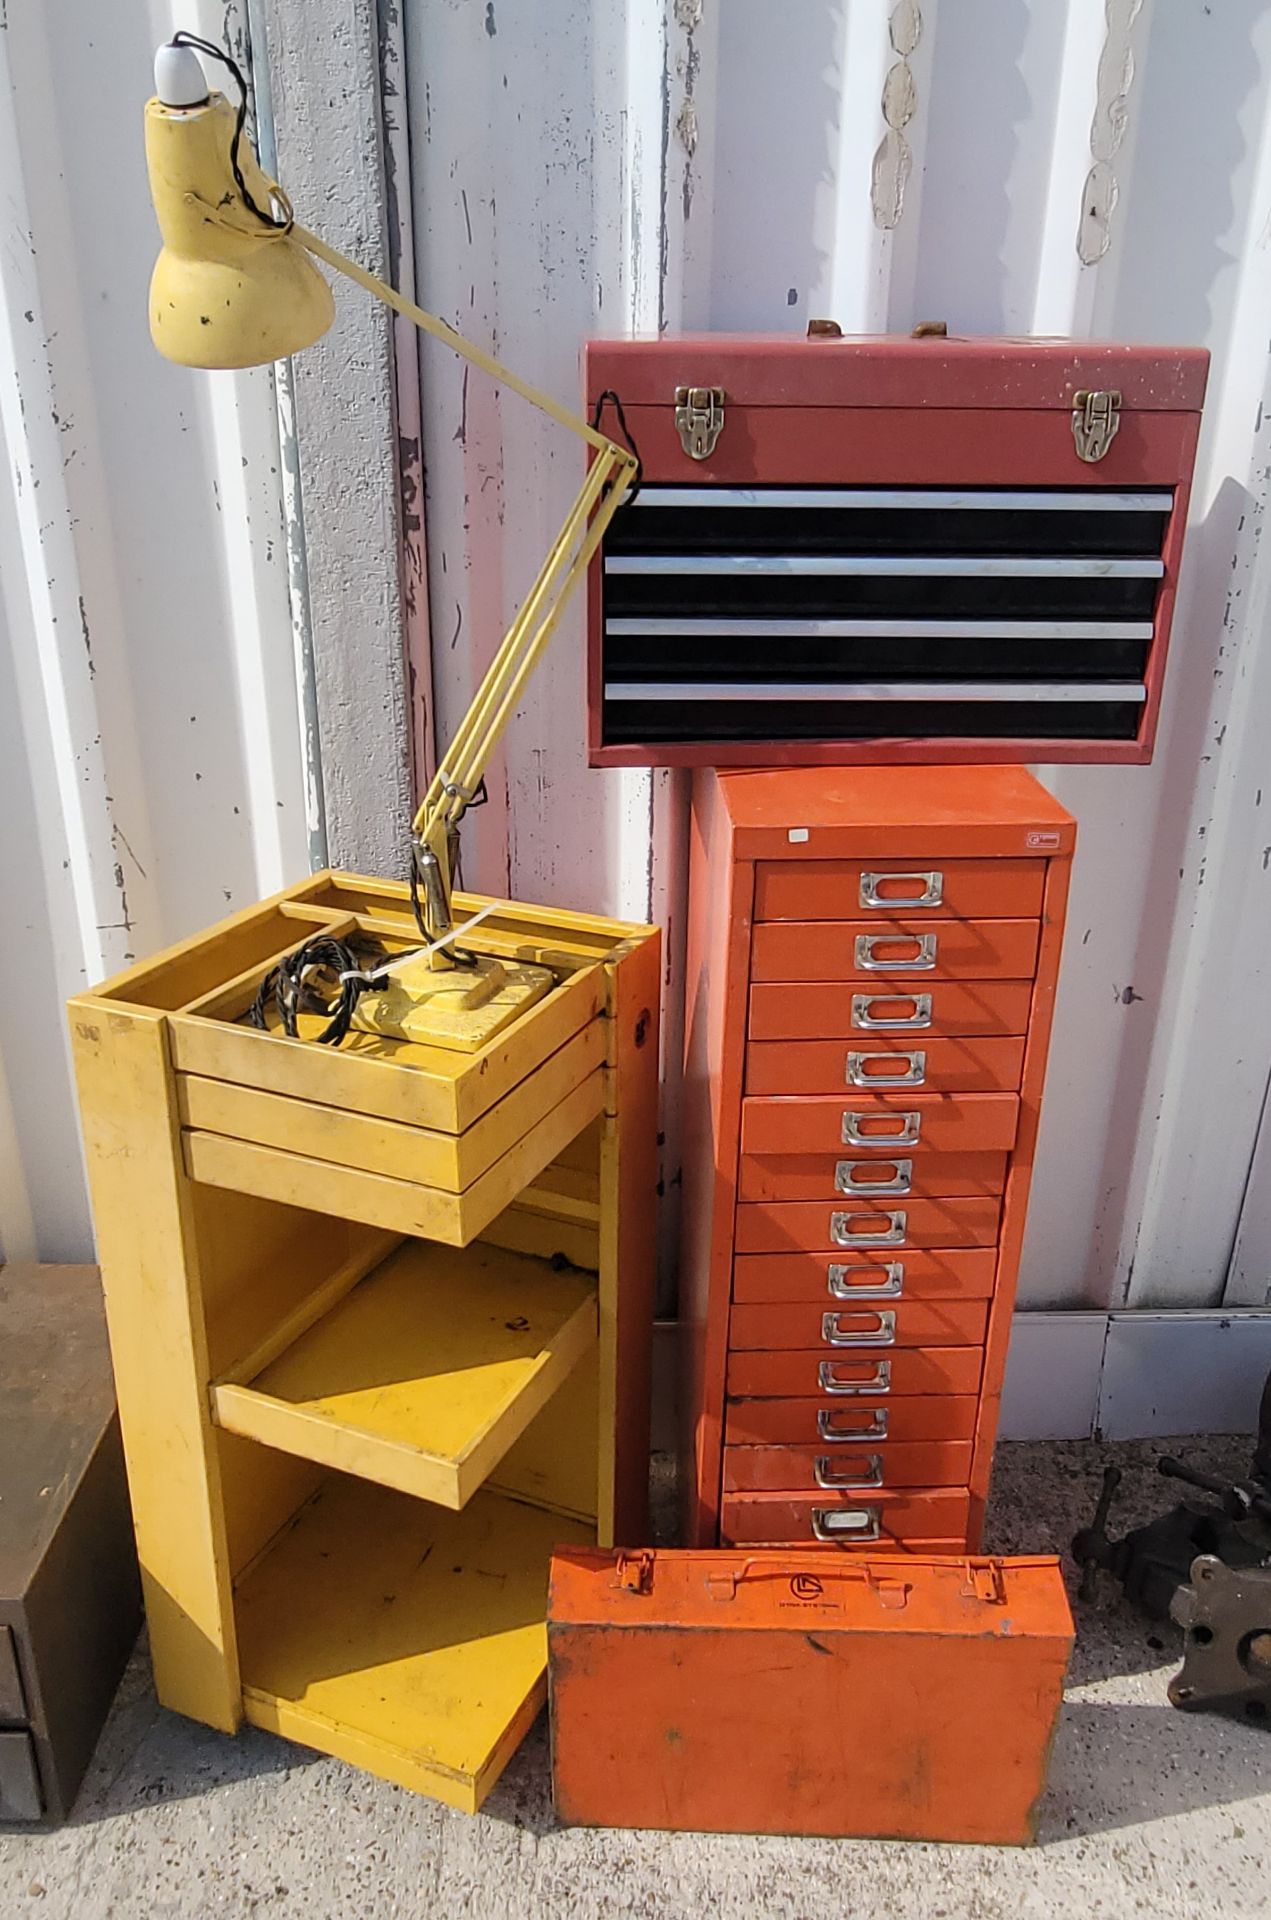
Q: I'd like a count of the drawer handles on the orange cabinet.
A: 13